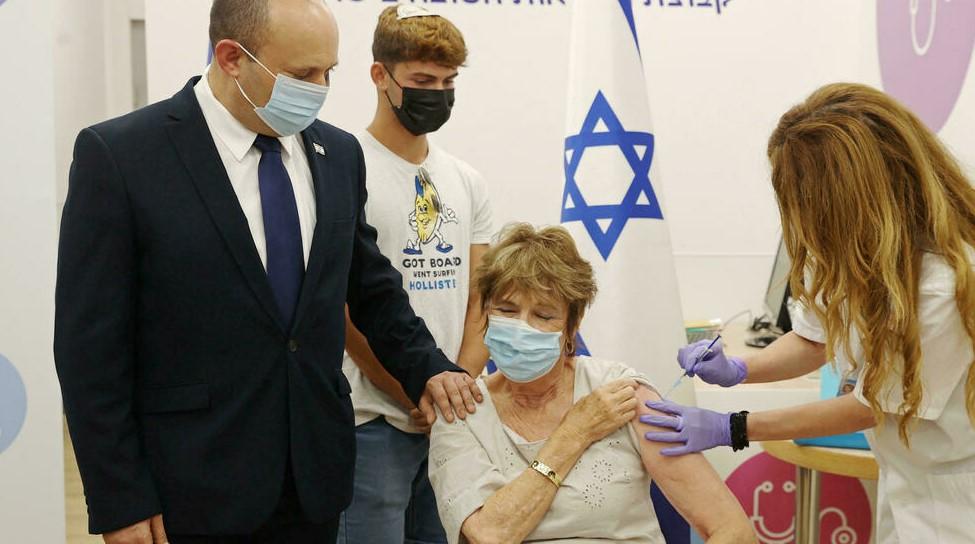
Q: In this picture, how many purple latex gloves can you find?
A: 2